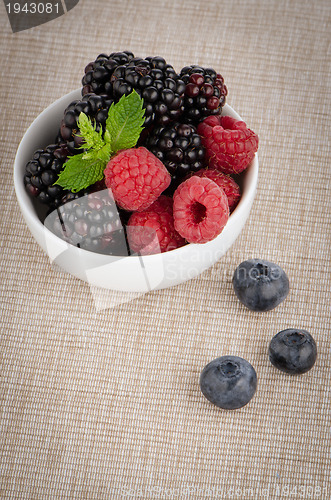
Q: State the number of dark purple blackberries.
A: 7